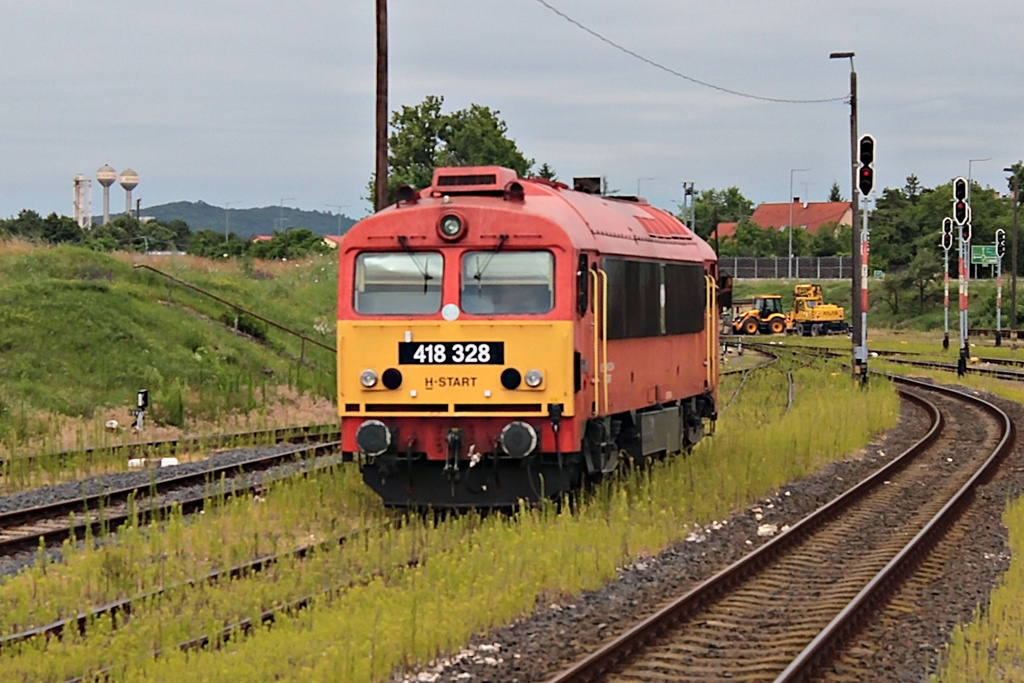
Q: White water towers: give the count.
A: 2